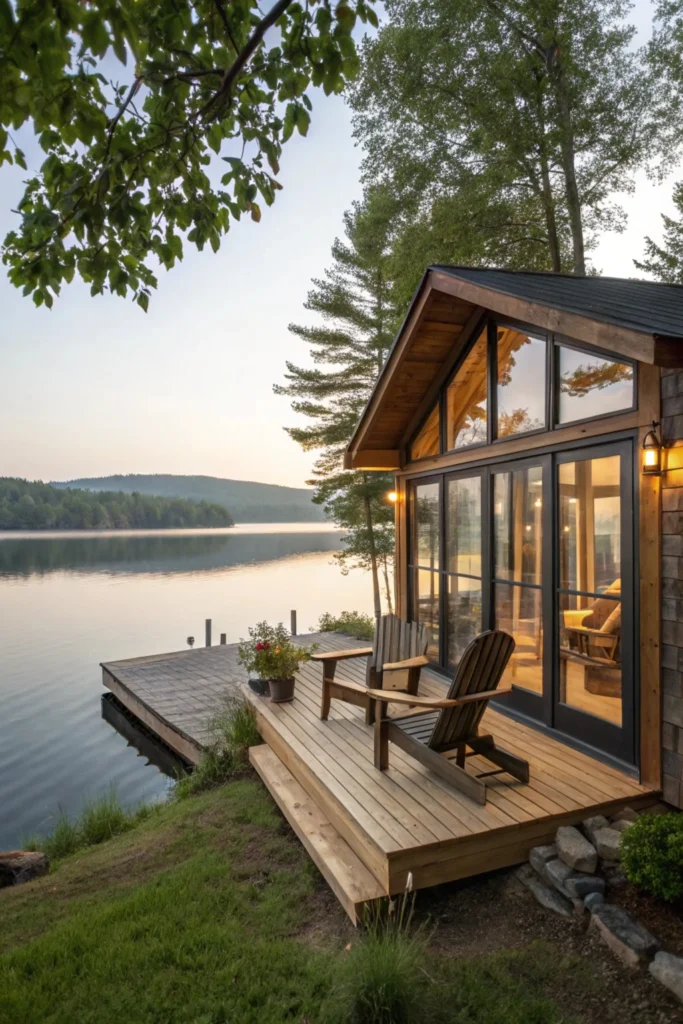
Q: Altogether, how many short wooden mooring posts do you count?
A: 3